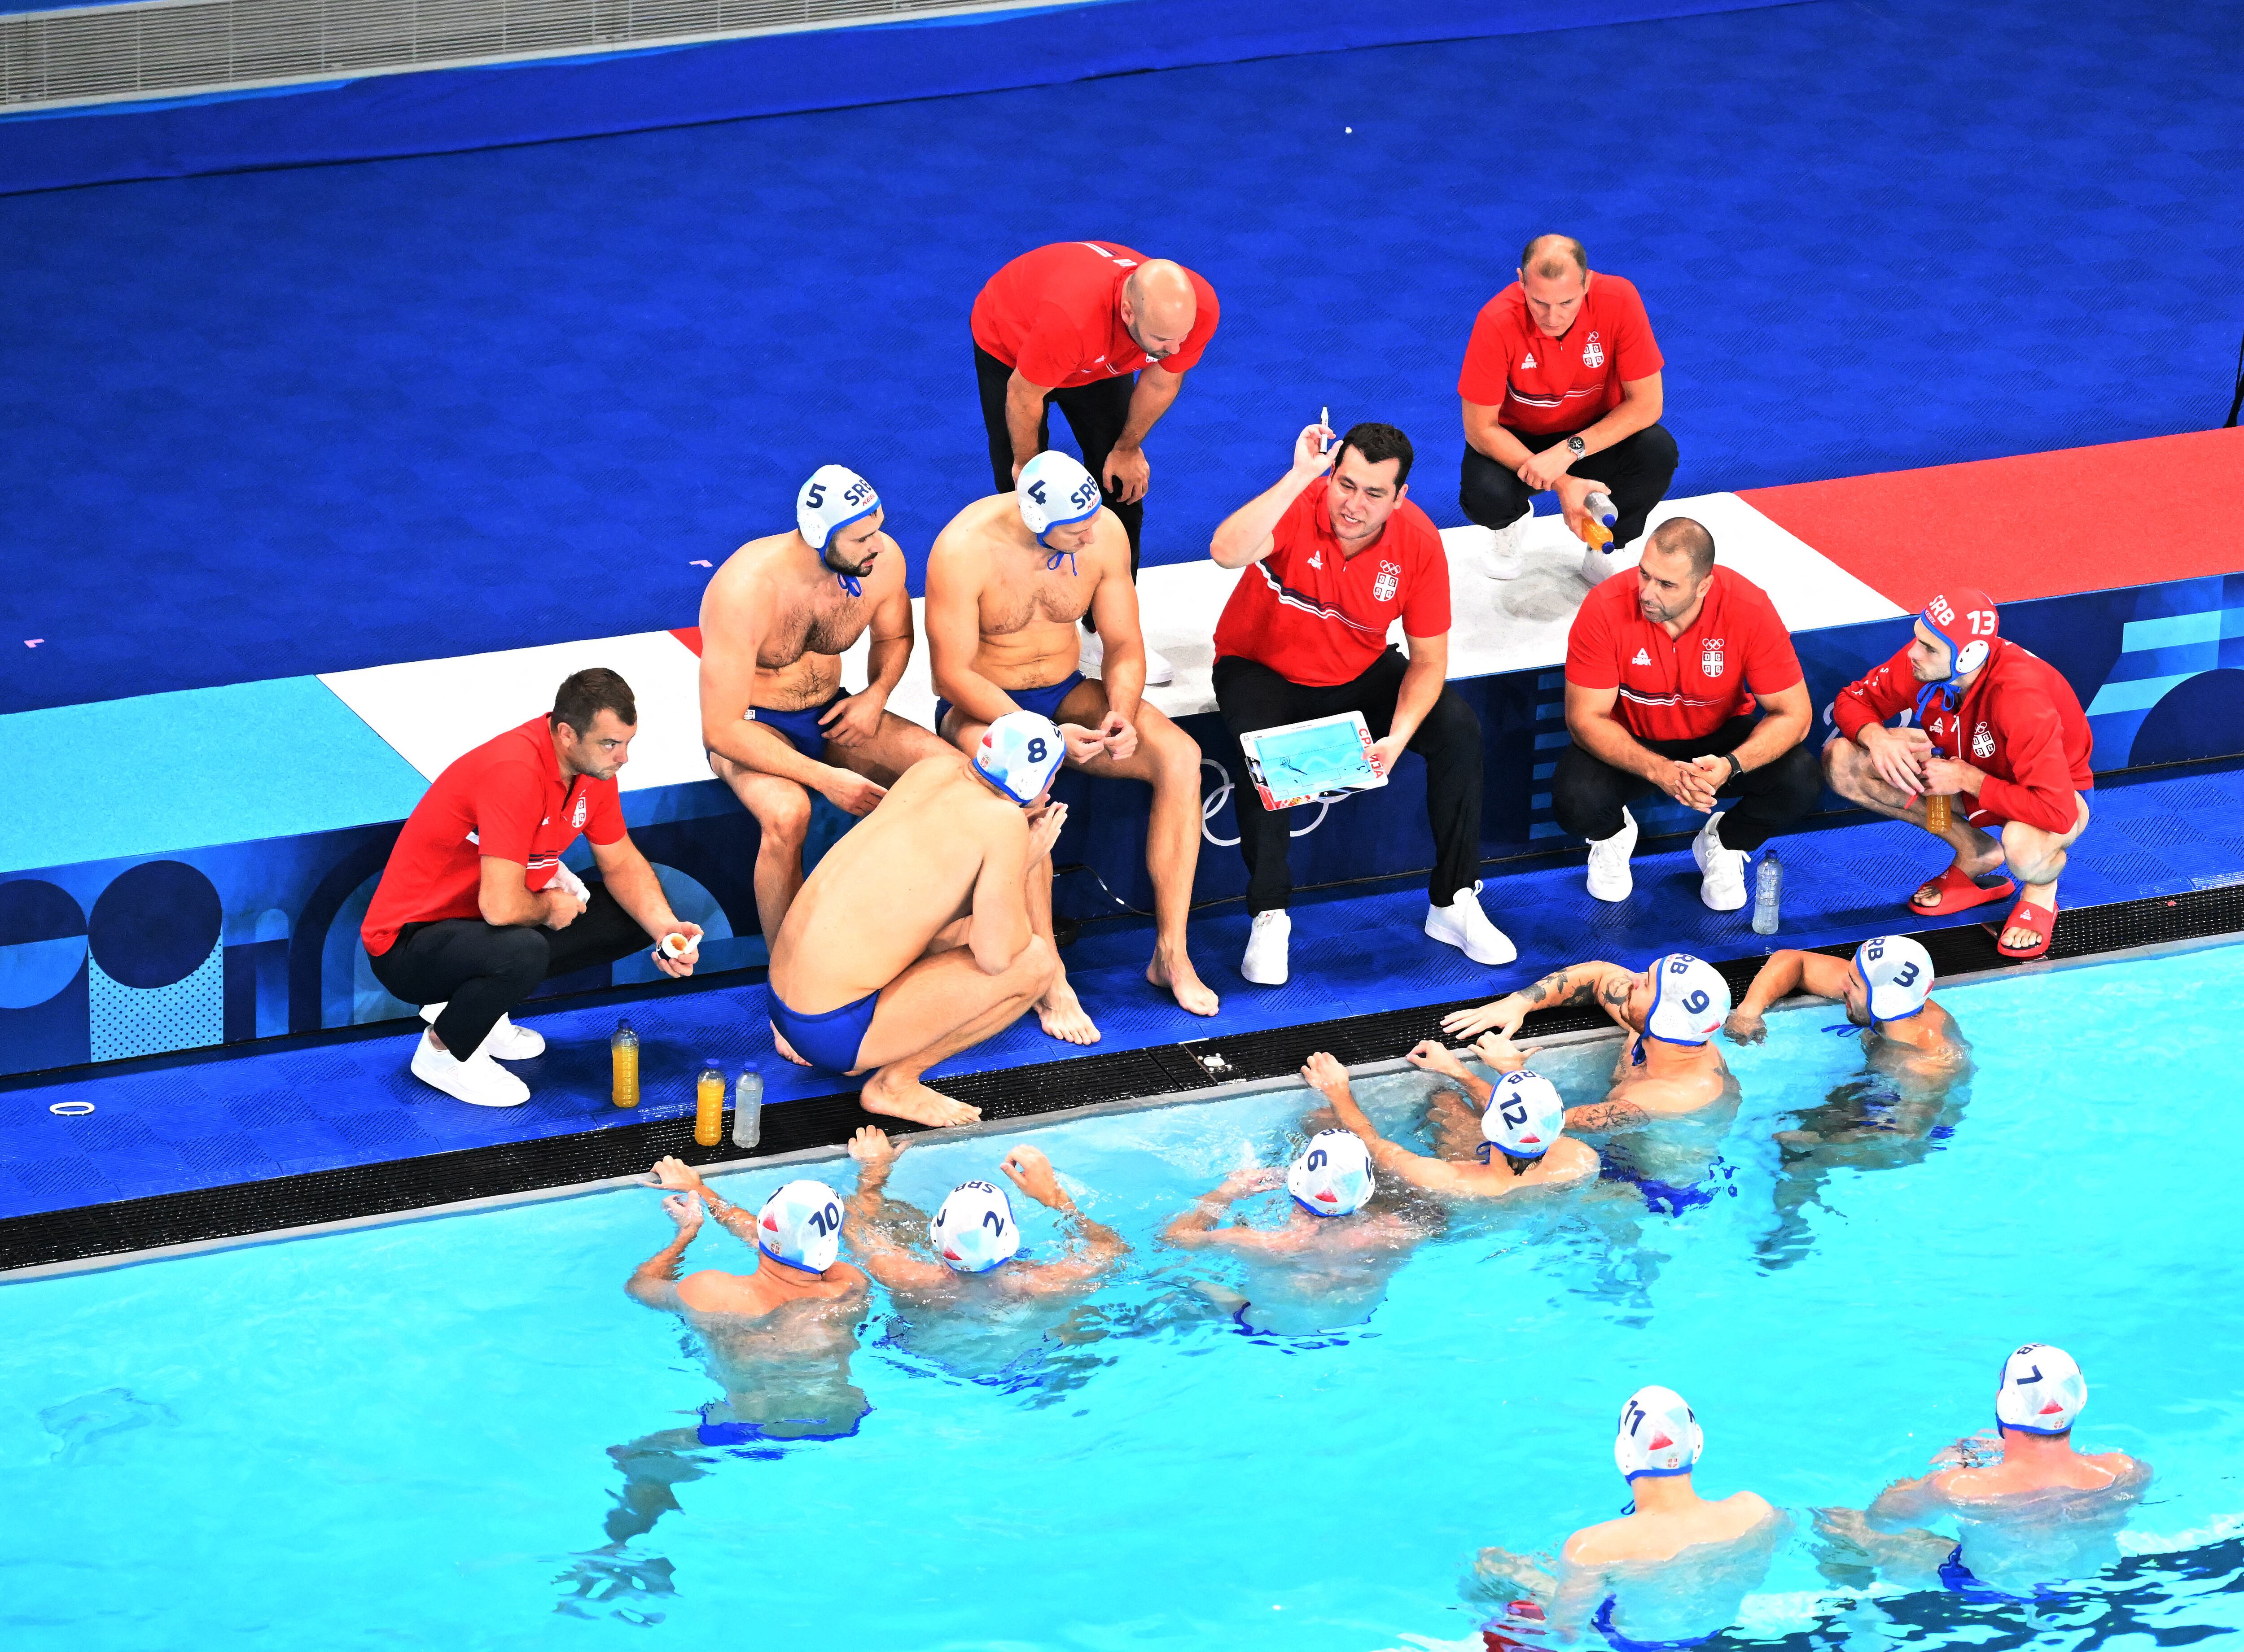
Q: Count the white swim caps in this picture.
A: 11